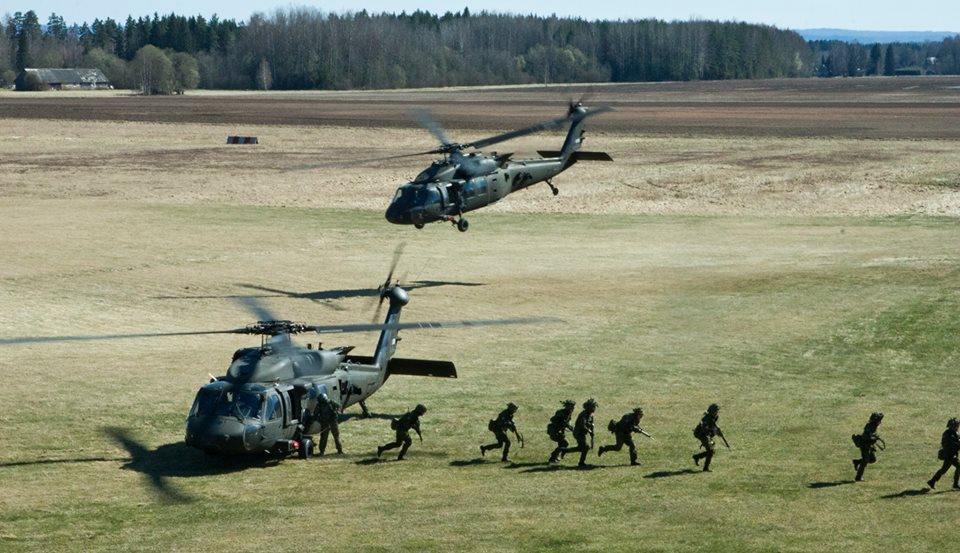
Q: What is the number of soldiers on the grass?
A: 9